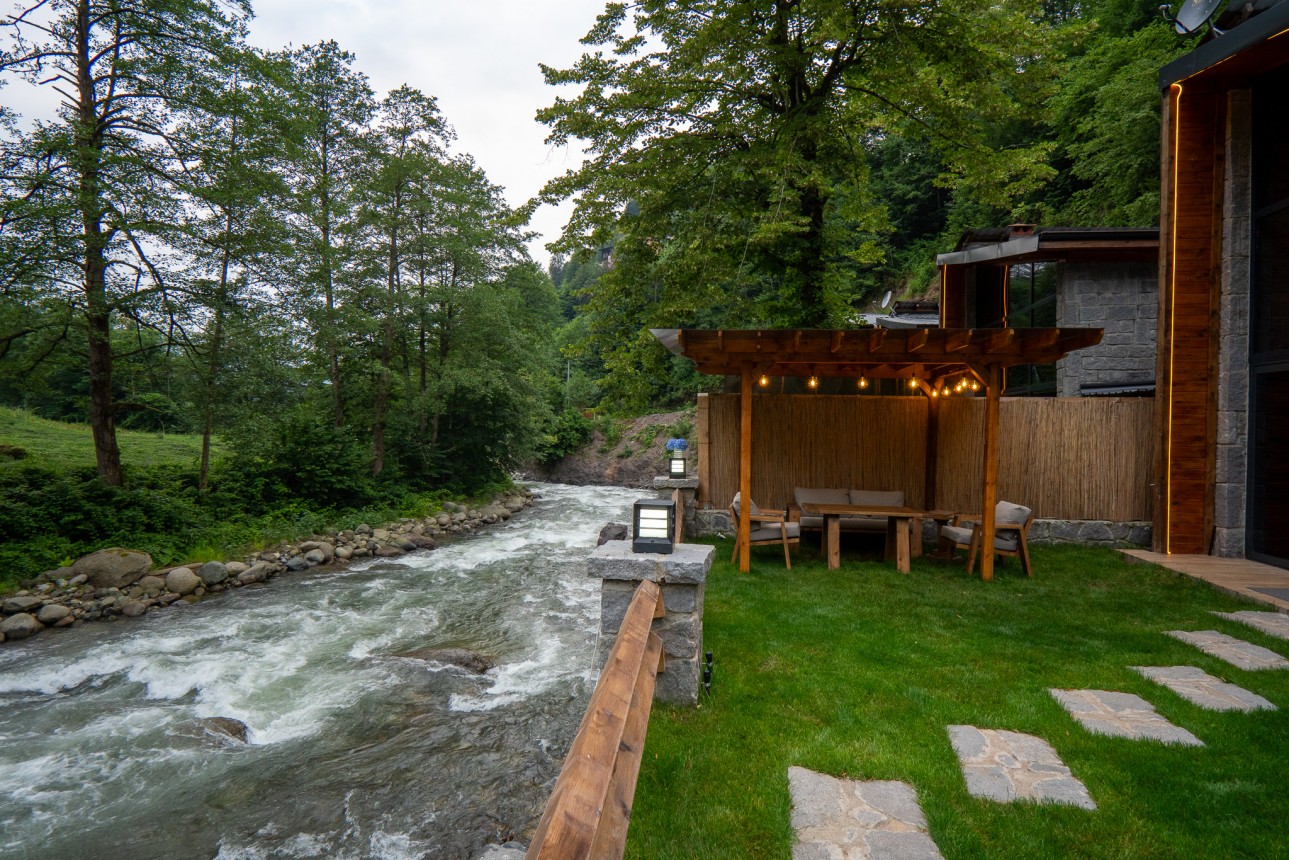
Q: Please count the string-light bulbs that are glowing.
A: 9